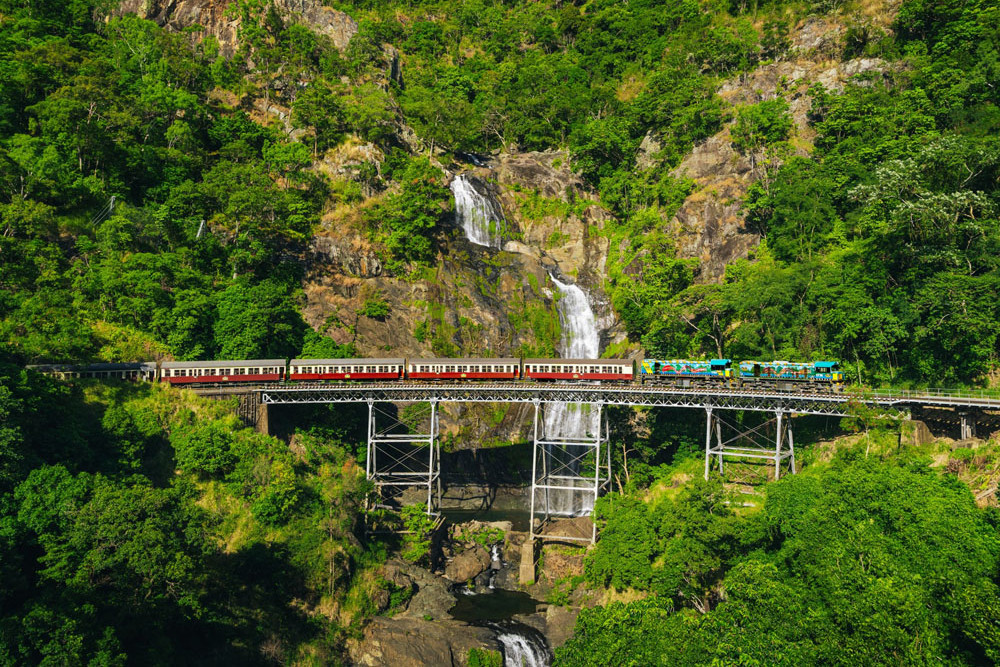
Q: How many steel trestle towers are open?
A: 3